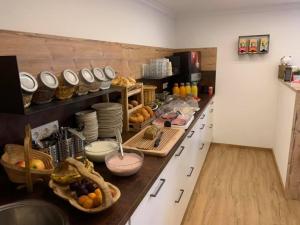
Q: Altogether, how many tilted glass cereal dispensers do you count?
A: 6